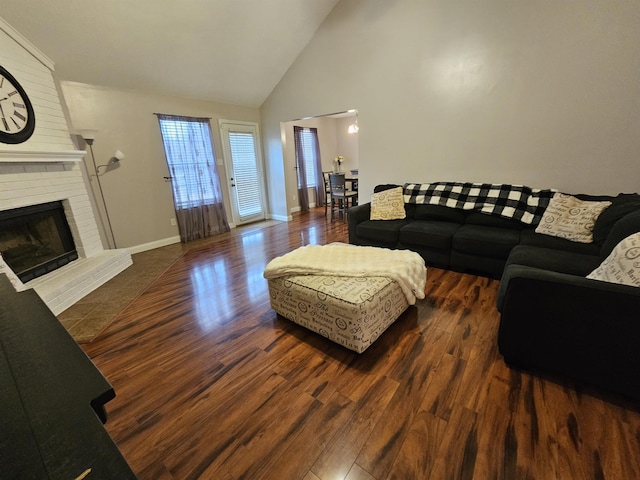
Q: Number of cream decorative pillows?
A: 3